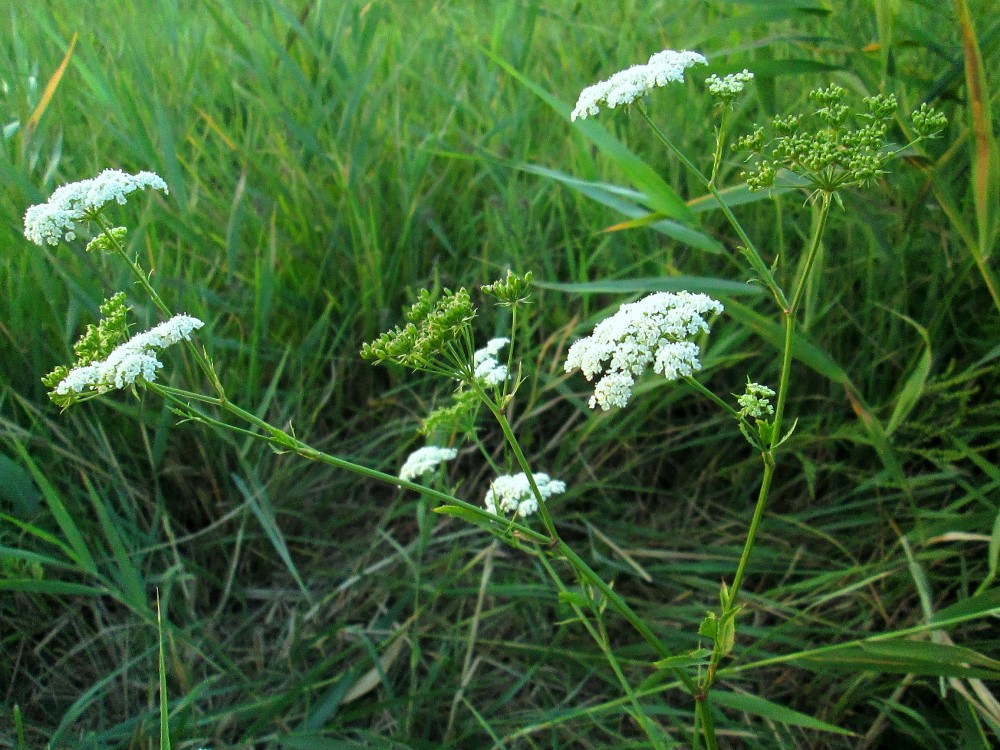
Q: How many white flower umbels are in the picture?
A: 7